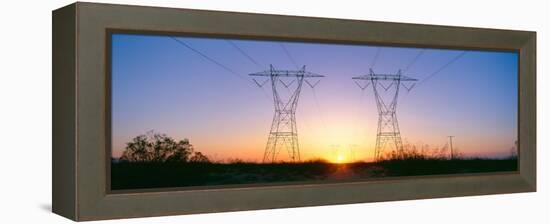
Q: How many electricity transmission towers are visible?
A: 2